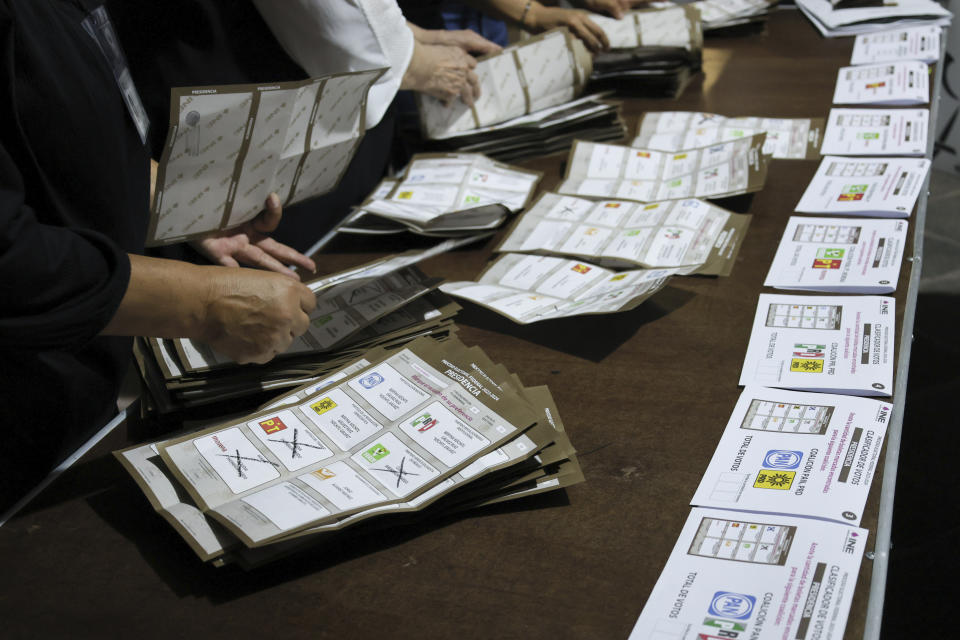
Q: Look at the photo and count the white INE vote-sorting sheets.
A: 8